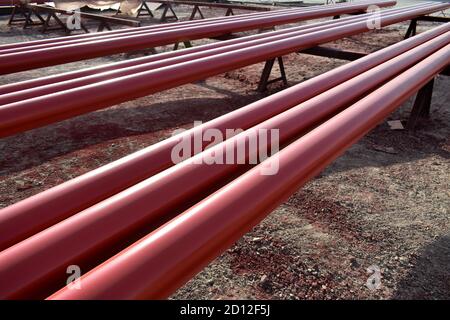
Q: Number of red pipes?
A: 9